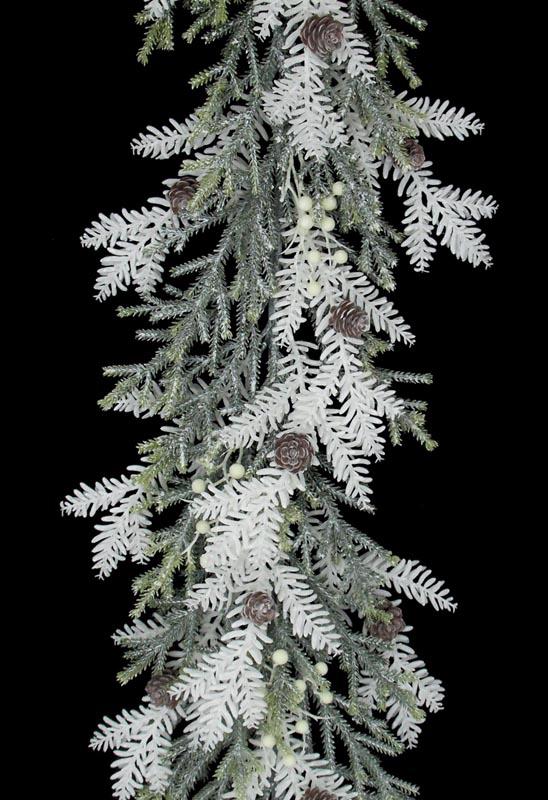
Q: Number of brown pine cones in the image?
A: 9